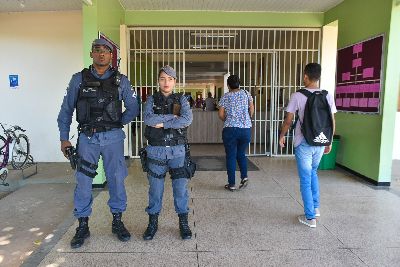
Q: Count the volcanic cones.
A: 0